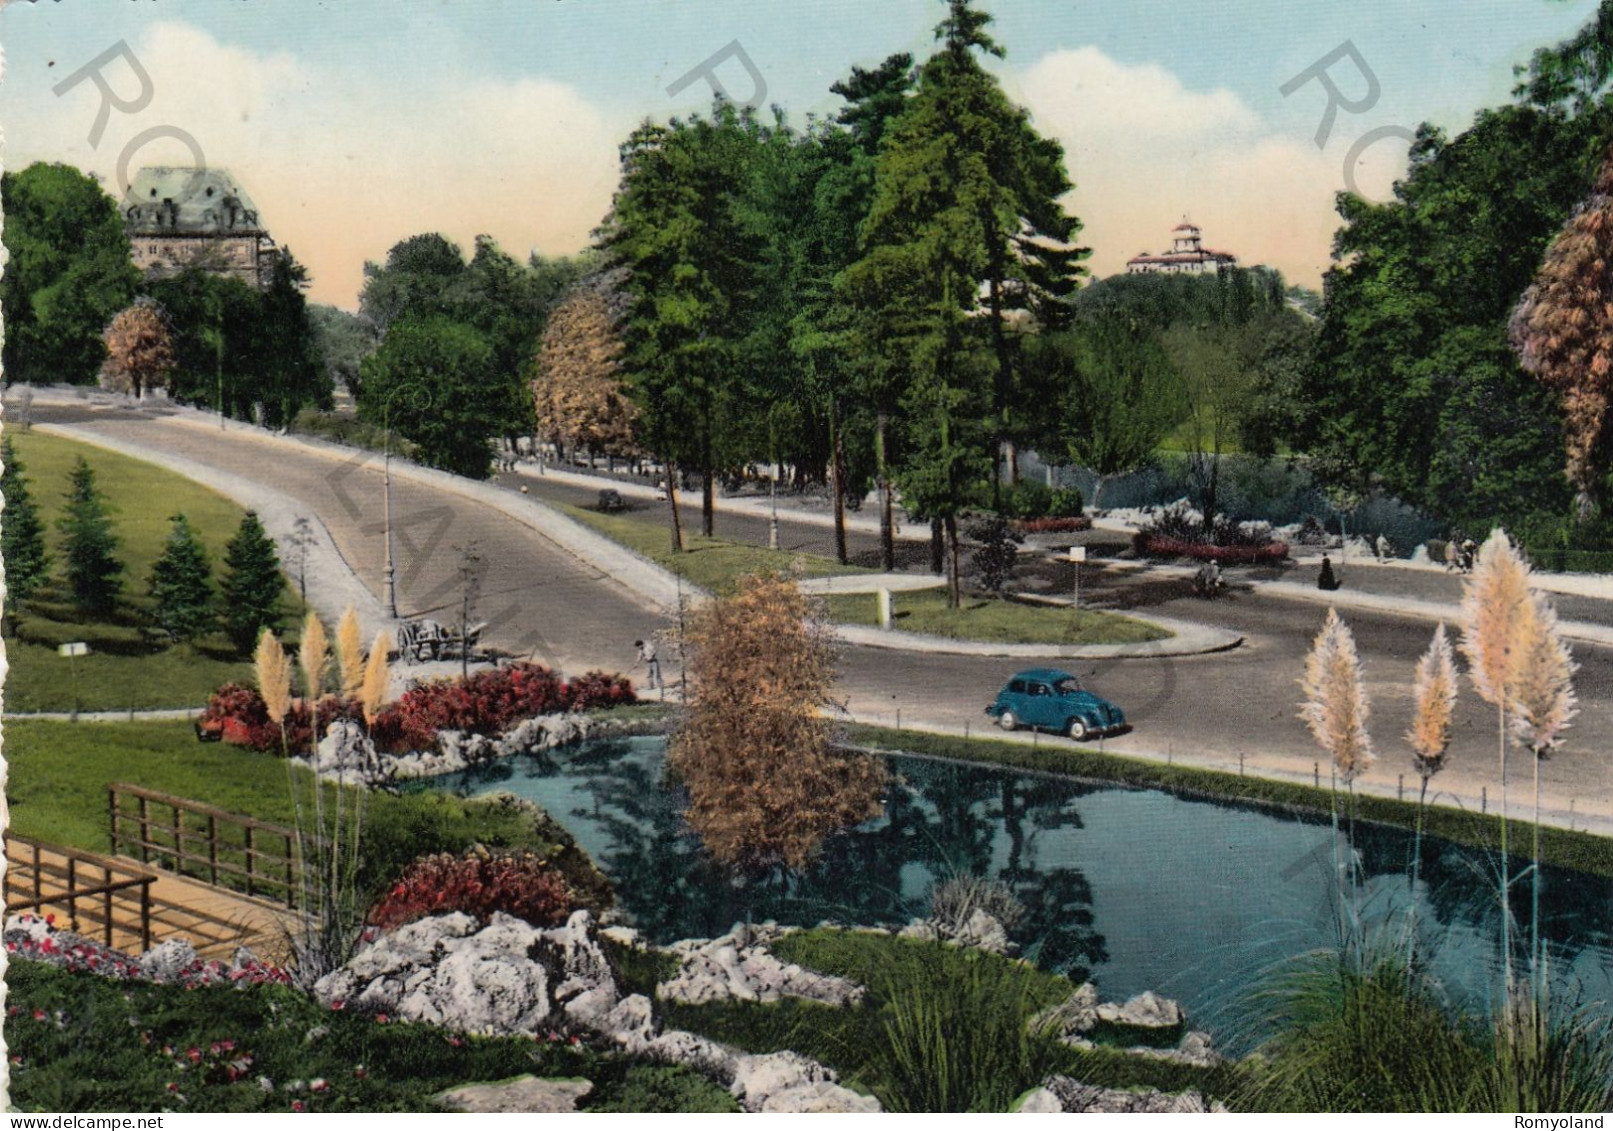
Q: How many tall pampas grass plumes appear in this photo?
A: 8